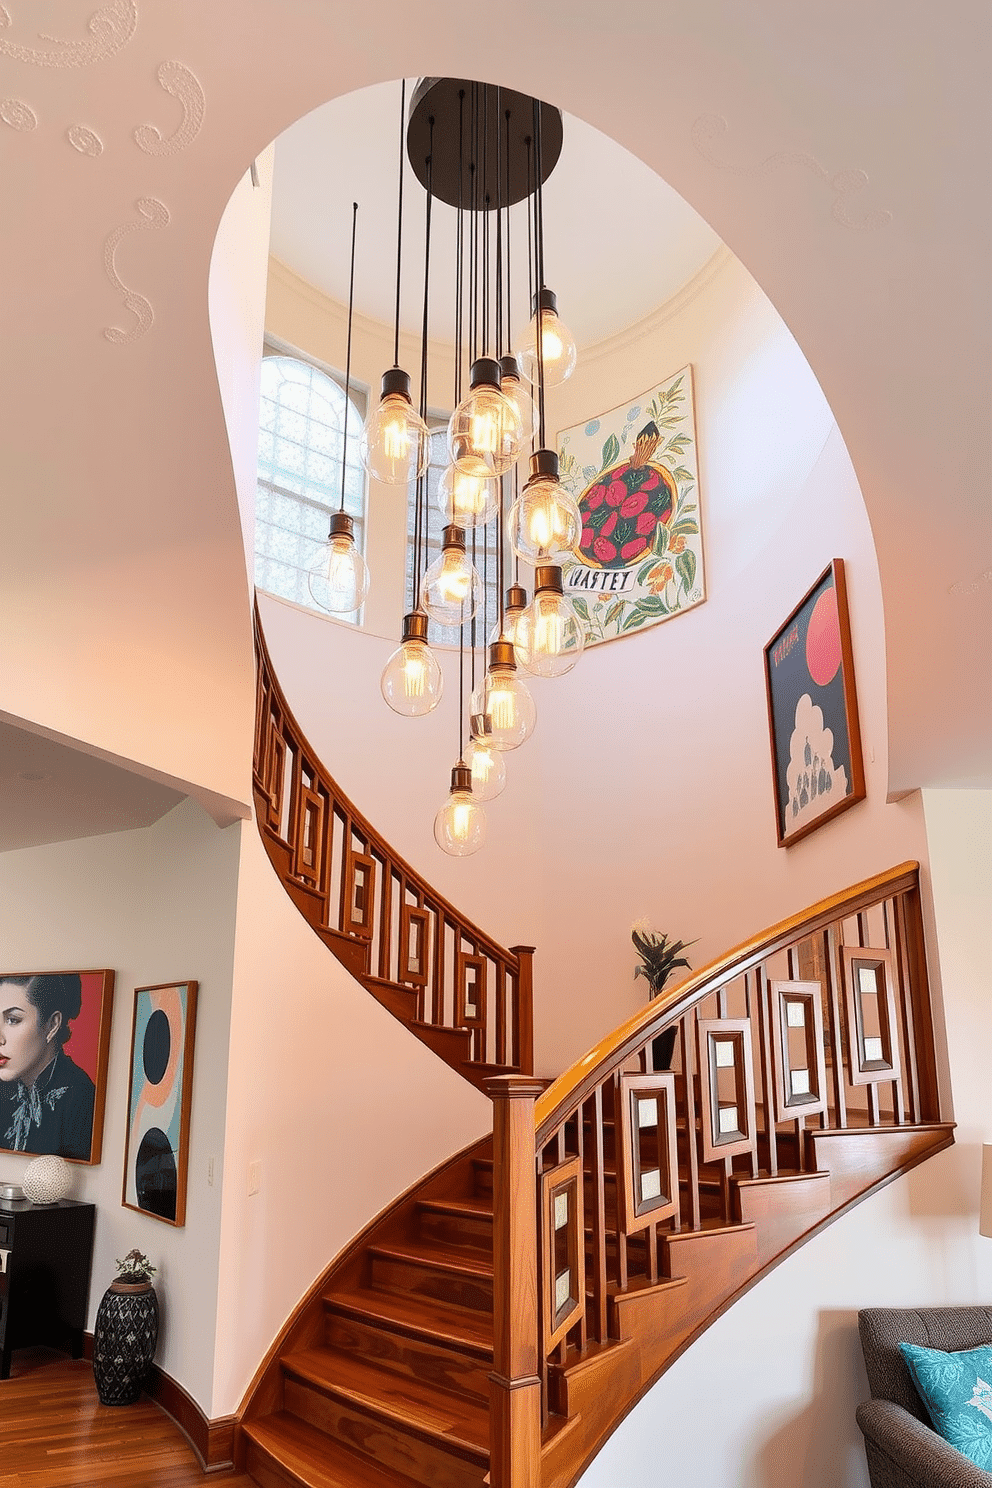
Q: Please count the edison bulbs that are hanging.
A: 14